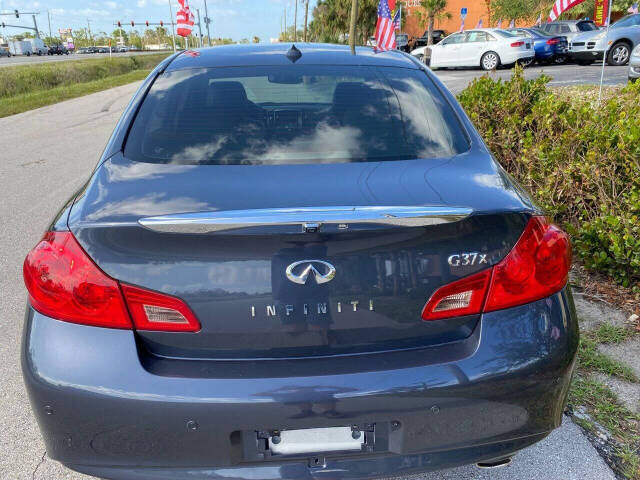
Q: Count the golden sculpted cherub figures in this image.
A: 0